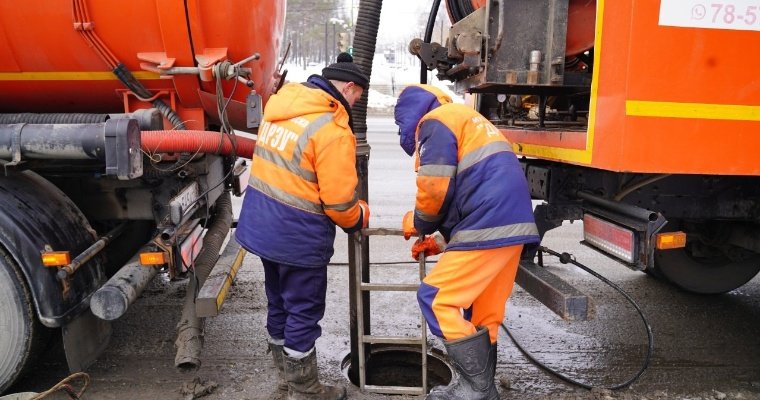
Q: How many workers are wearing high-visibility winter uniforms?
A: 2